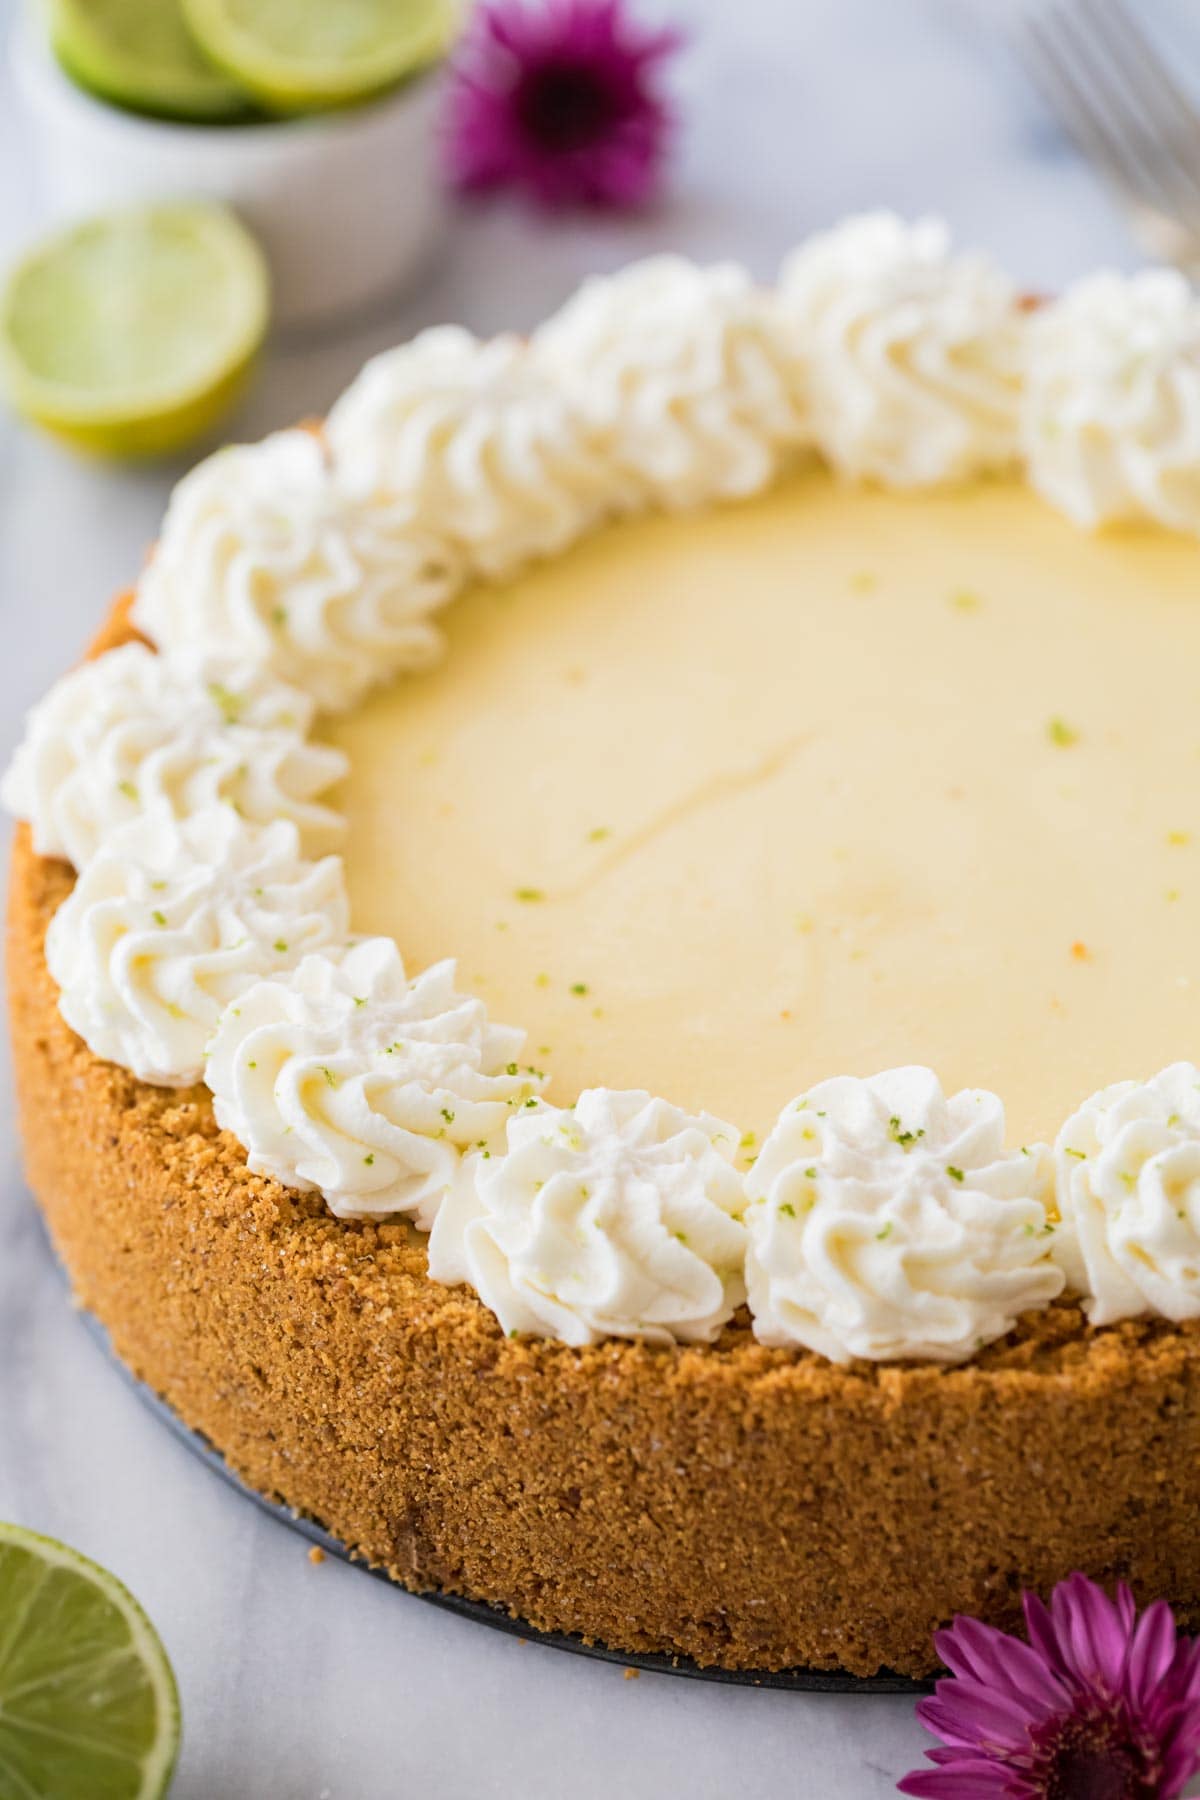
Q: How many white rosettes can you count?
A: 11